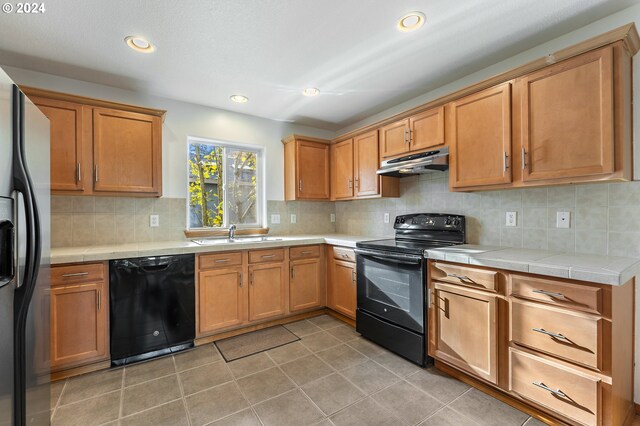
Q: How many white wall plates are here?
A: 7